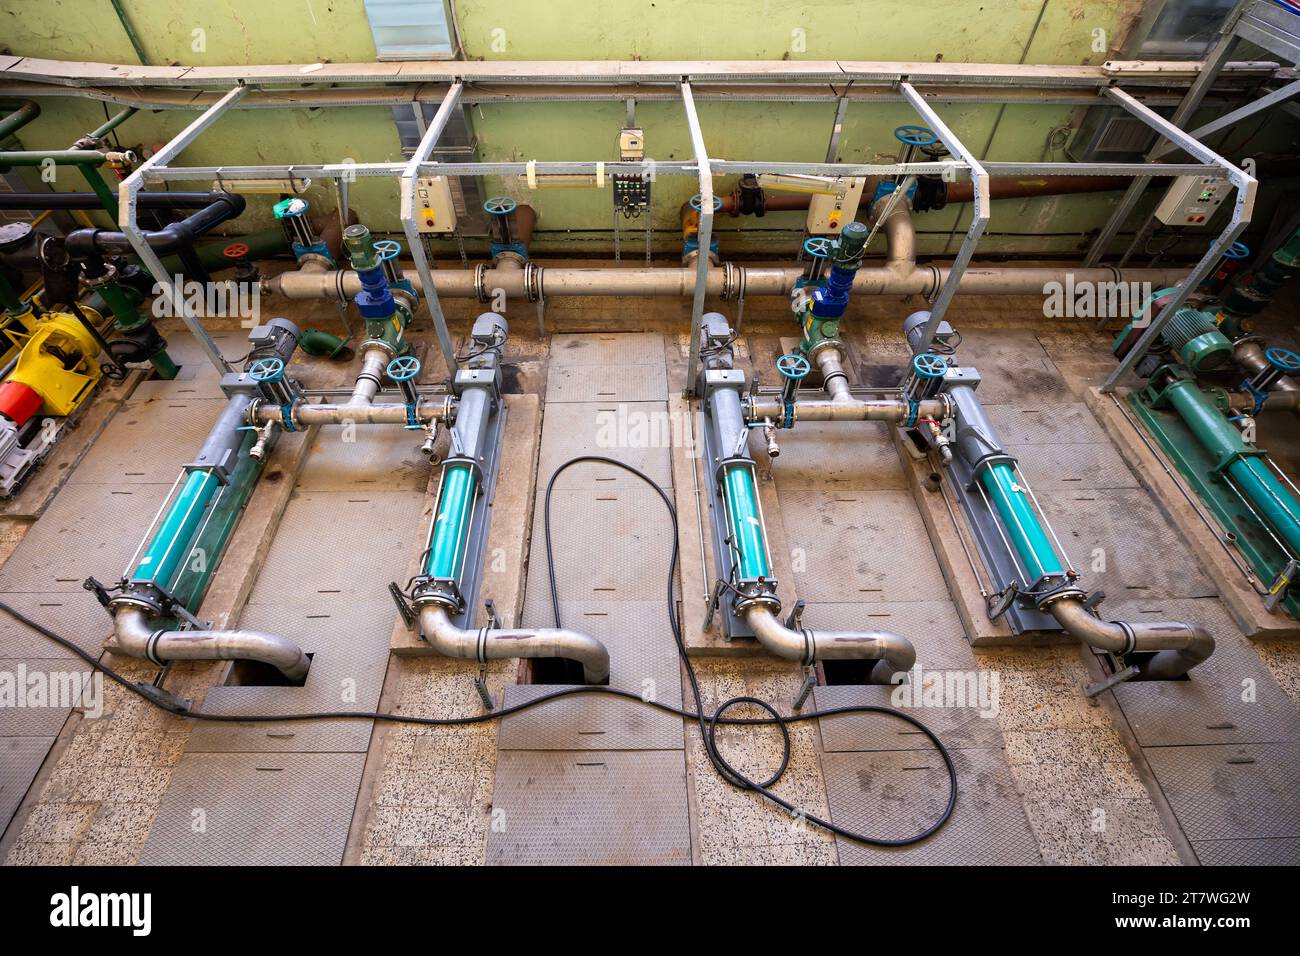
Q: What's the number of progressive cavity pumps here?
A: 5